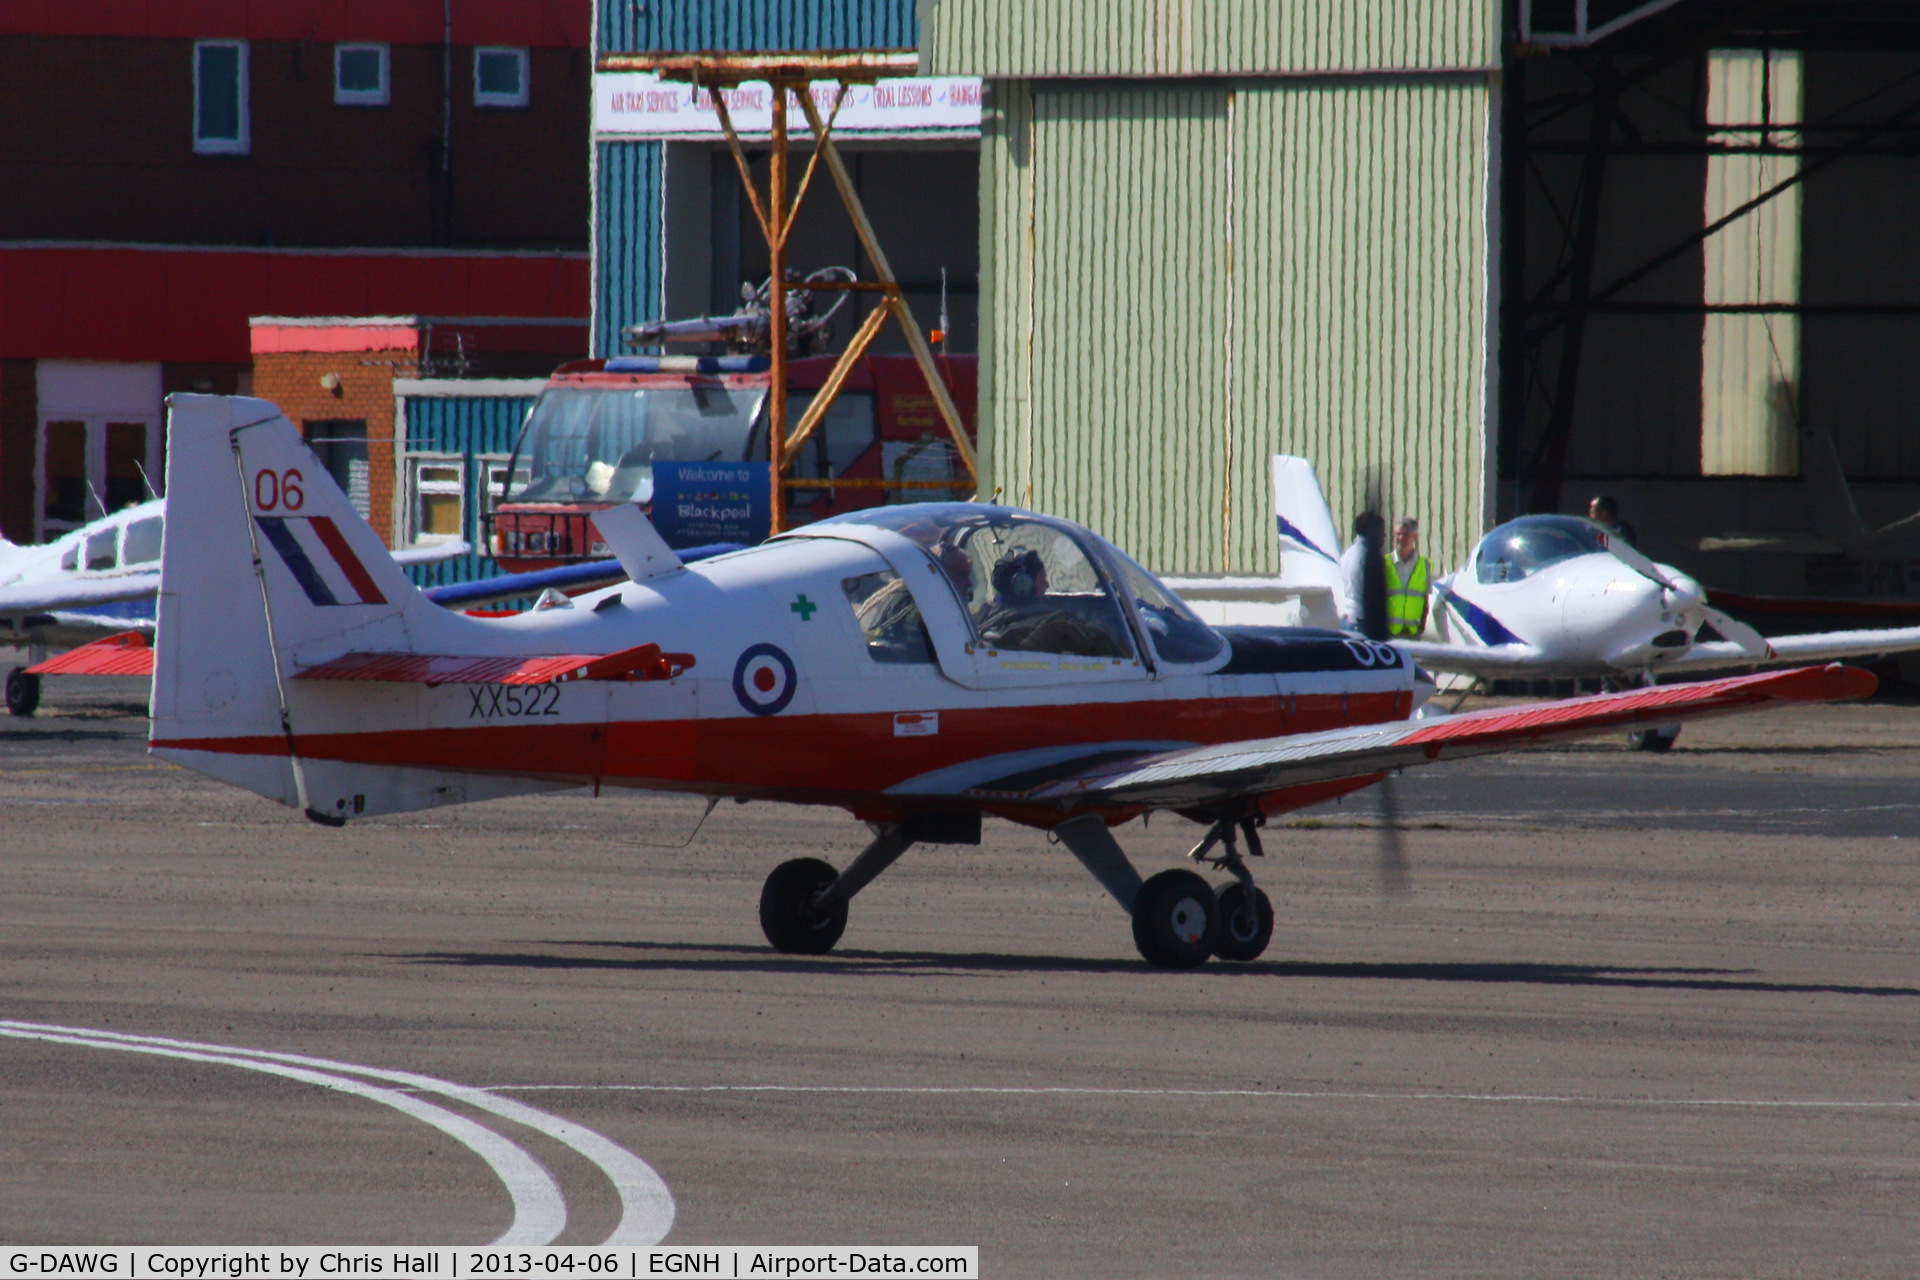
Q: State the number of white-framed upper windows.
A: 3